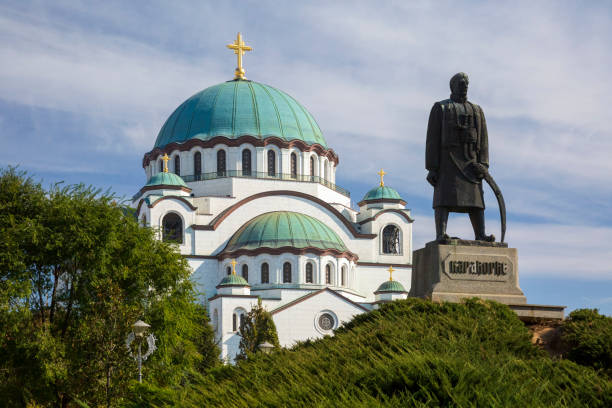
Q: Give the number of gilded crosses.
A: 5